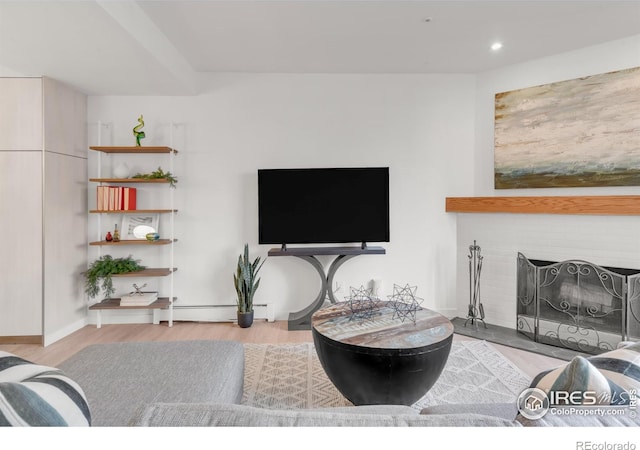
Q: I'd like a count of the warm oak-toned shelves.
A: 6